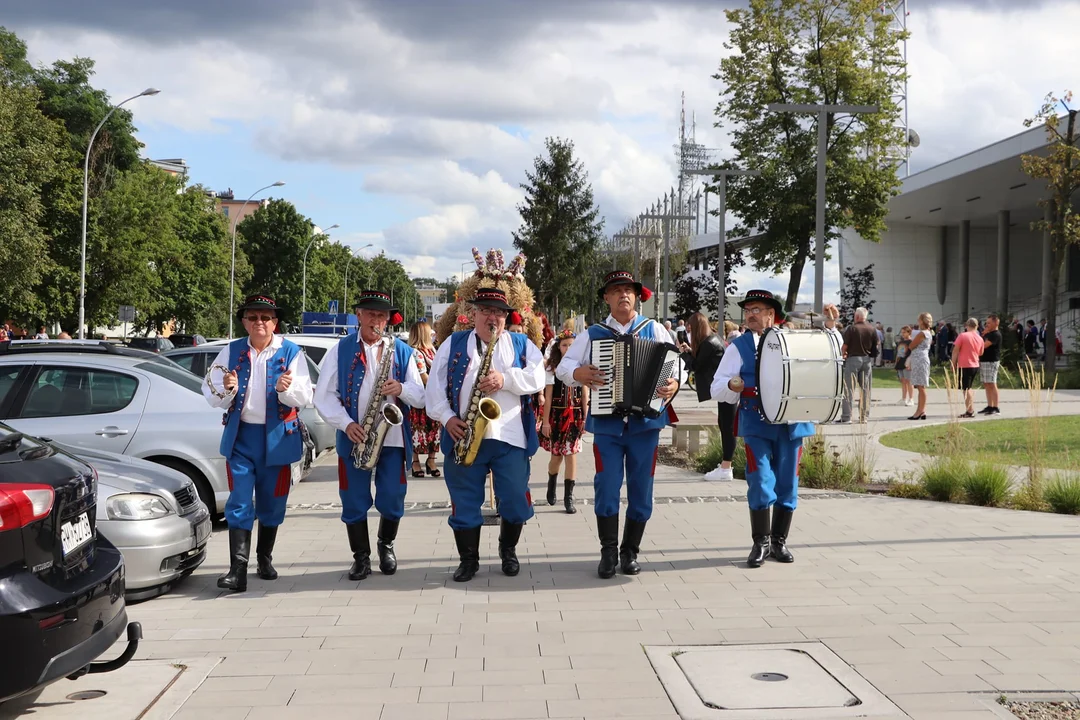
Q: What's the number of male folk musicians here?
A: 5